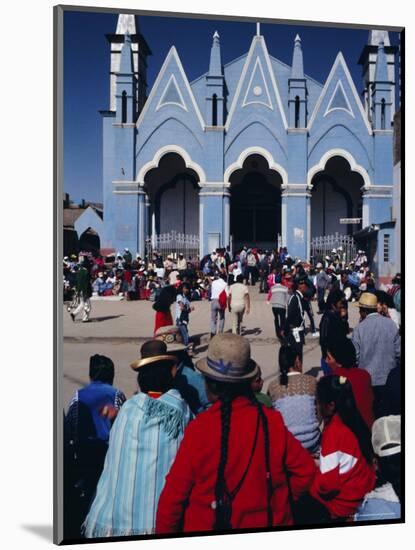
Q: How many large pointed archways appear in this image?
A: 3